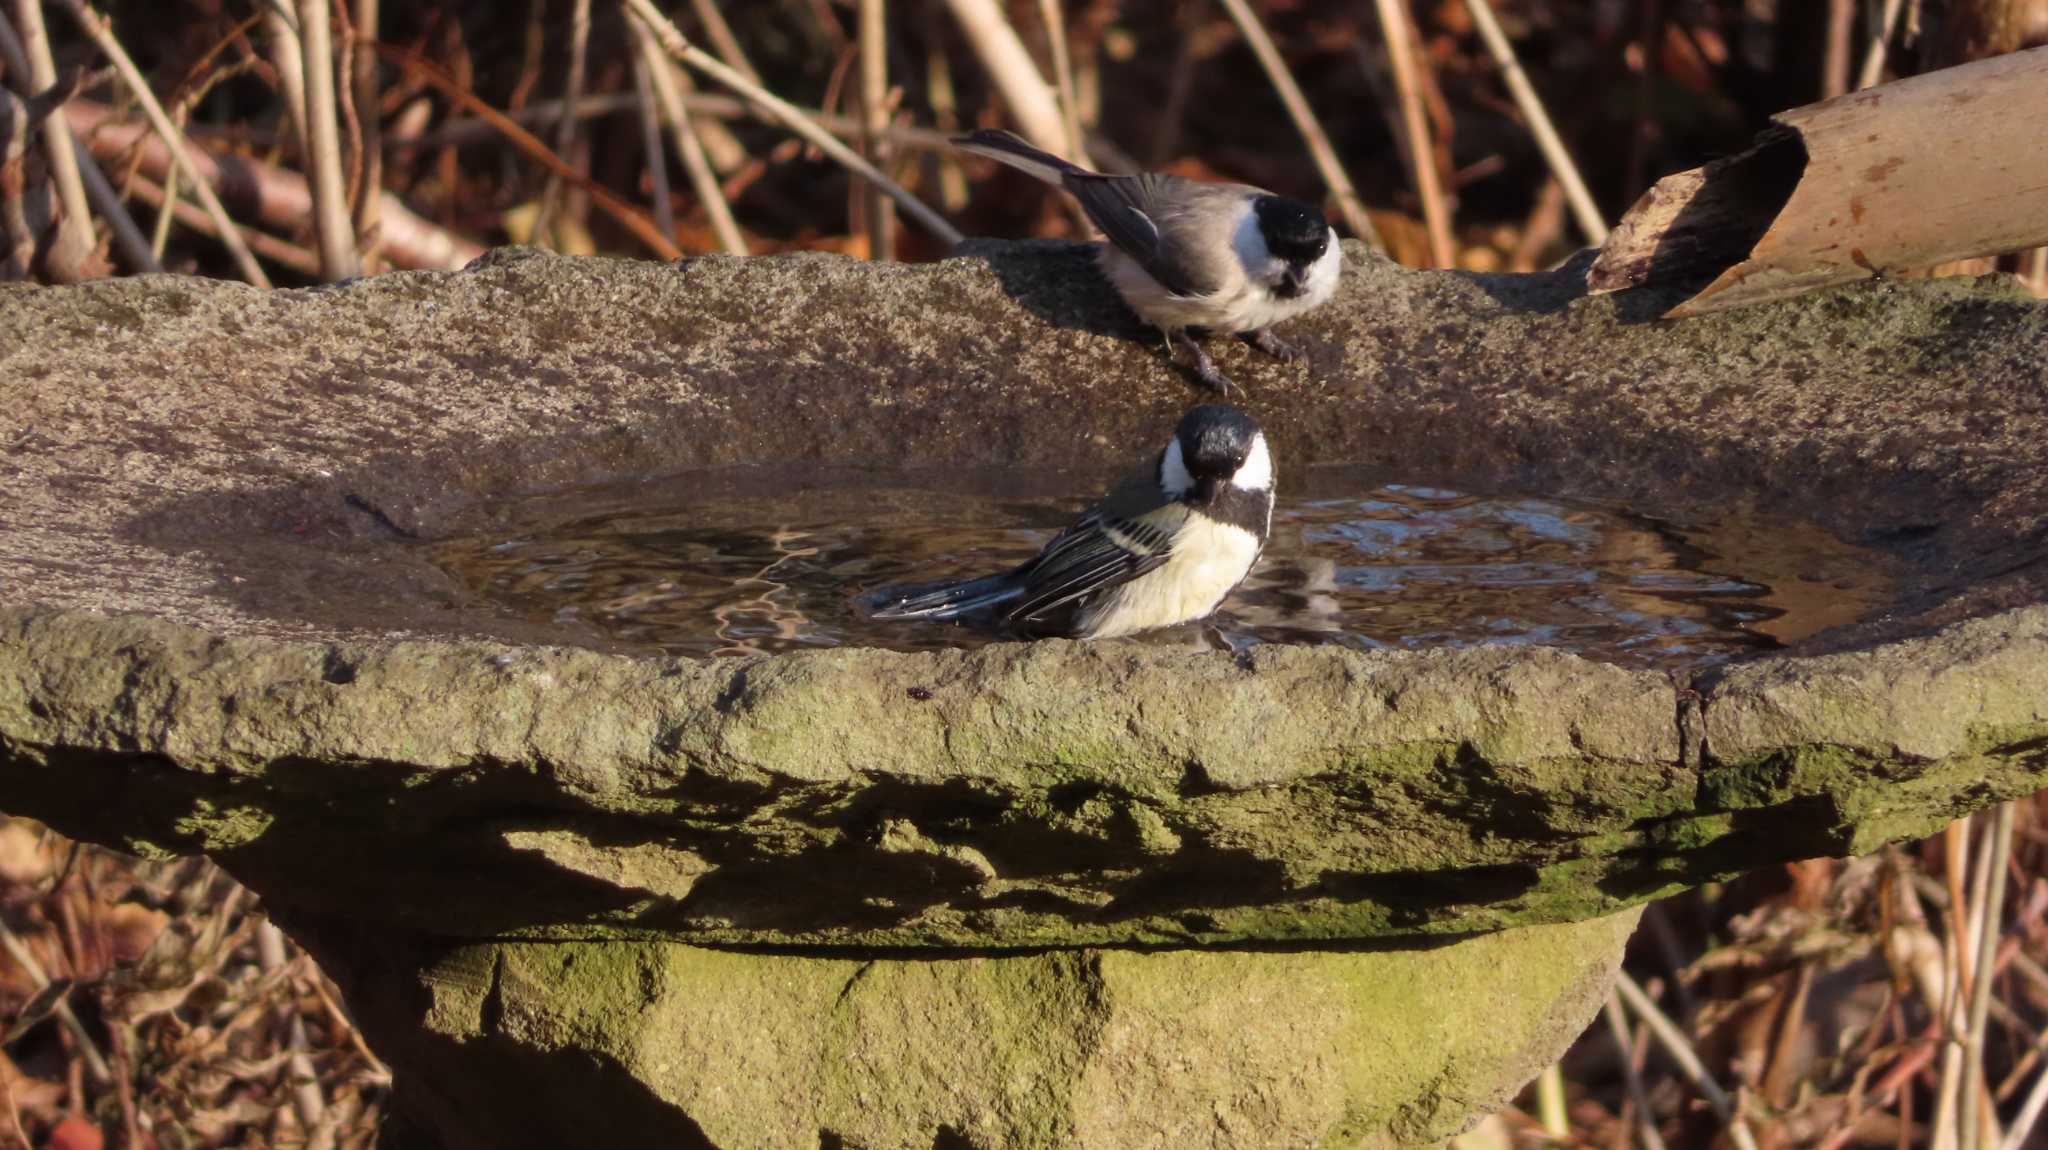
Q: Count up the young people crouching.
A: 0